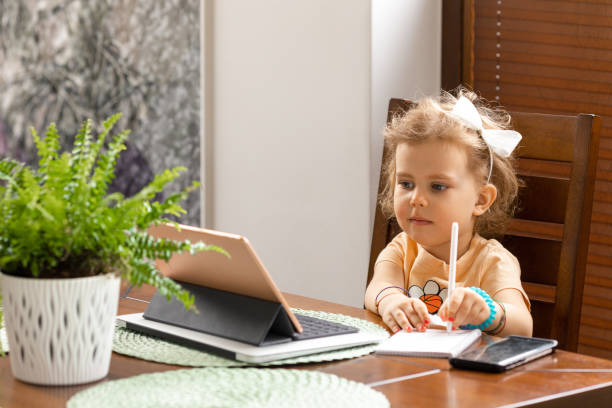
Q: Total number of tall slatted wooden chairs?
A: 1